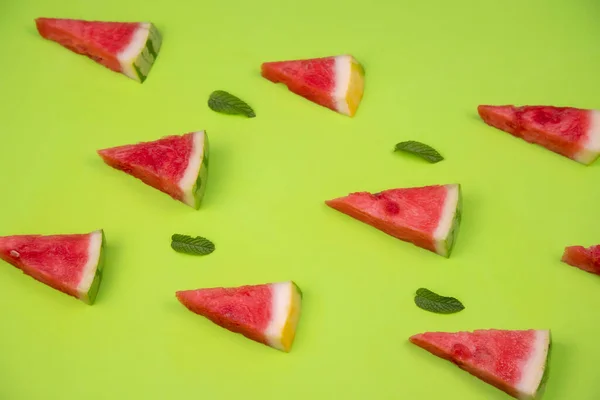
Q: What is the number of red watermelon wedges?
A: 9